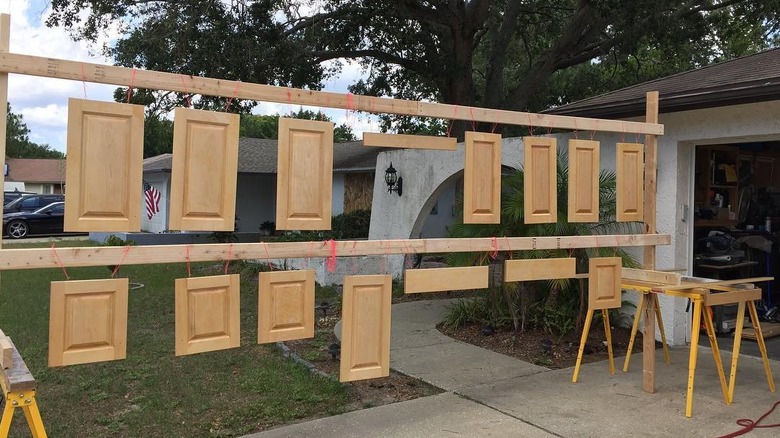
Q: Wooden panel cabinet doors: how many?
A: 12